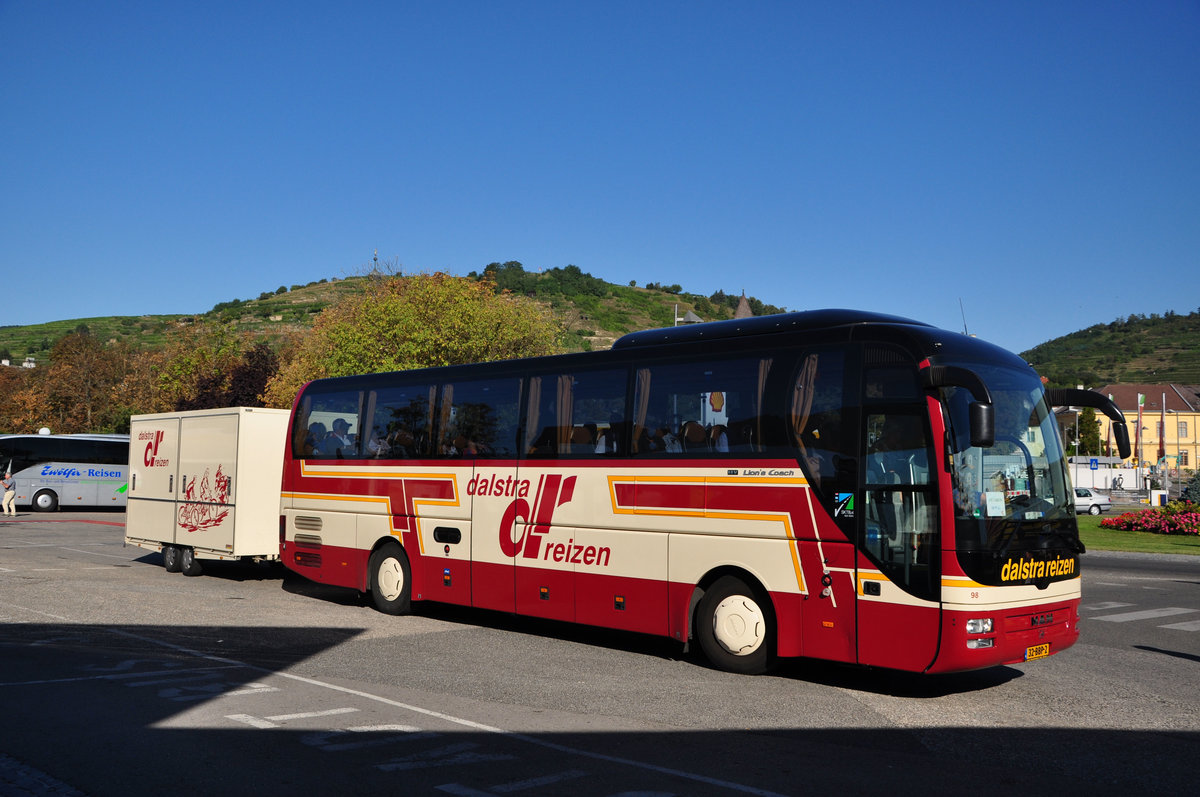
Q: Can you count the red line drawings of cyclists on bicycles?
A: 3